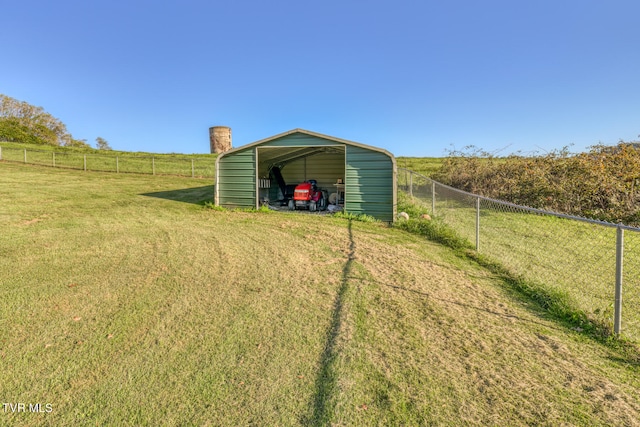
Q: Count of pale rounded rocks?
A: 2